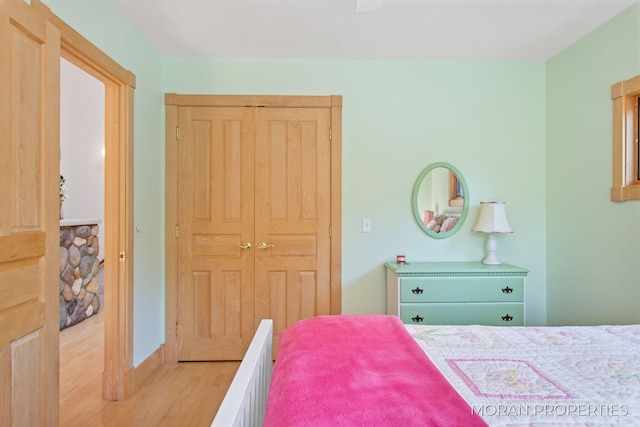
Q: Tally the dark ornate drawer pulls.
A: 4